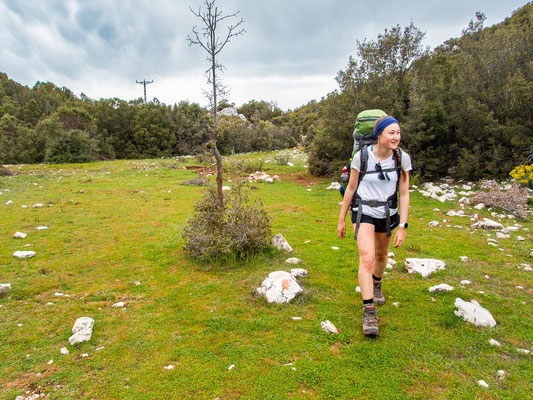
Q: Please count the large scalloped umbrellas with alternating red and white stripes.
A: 0